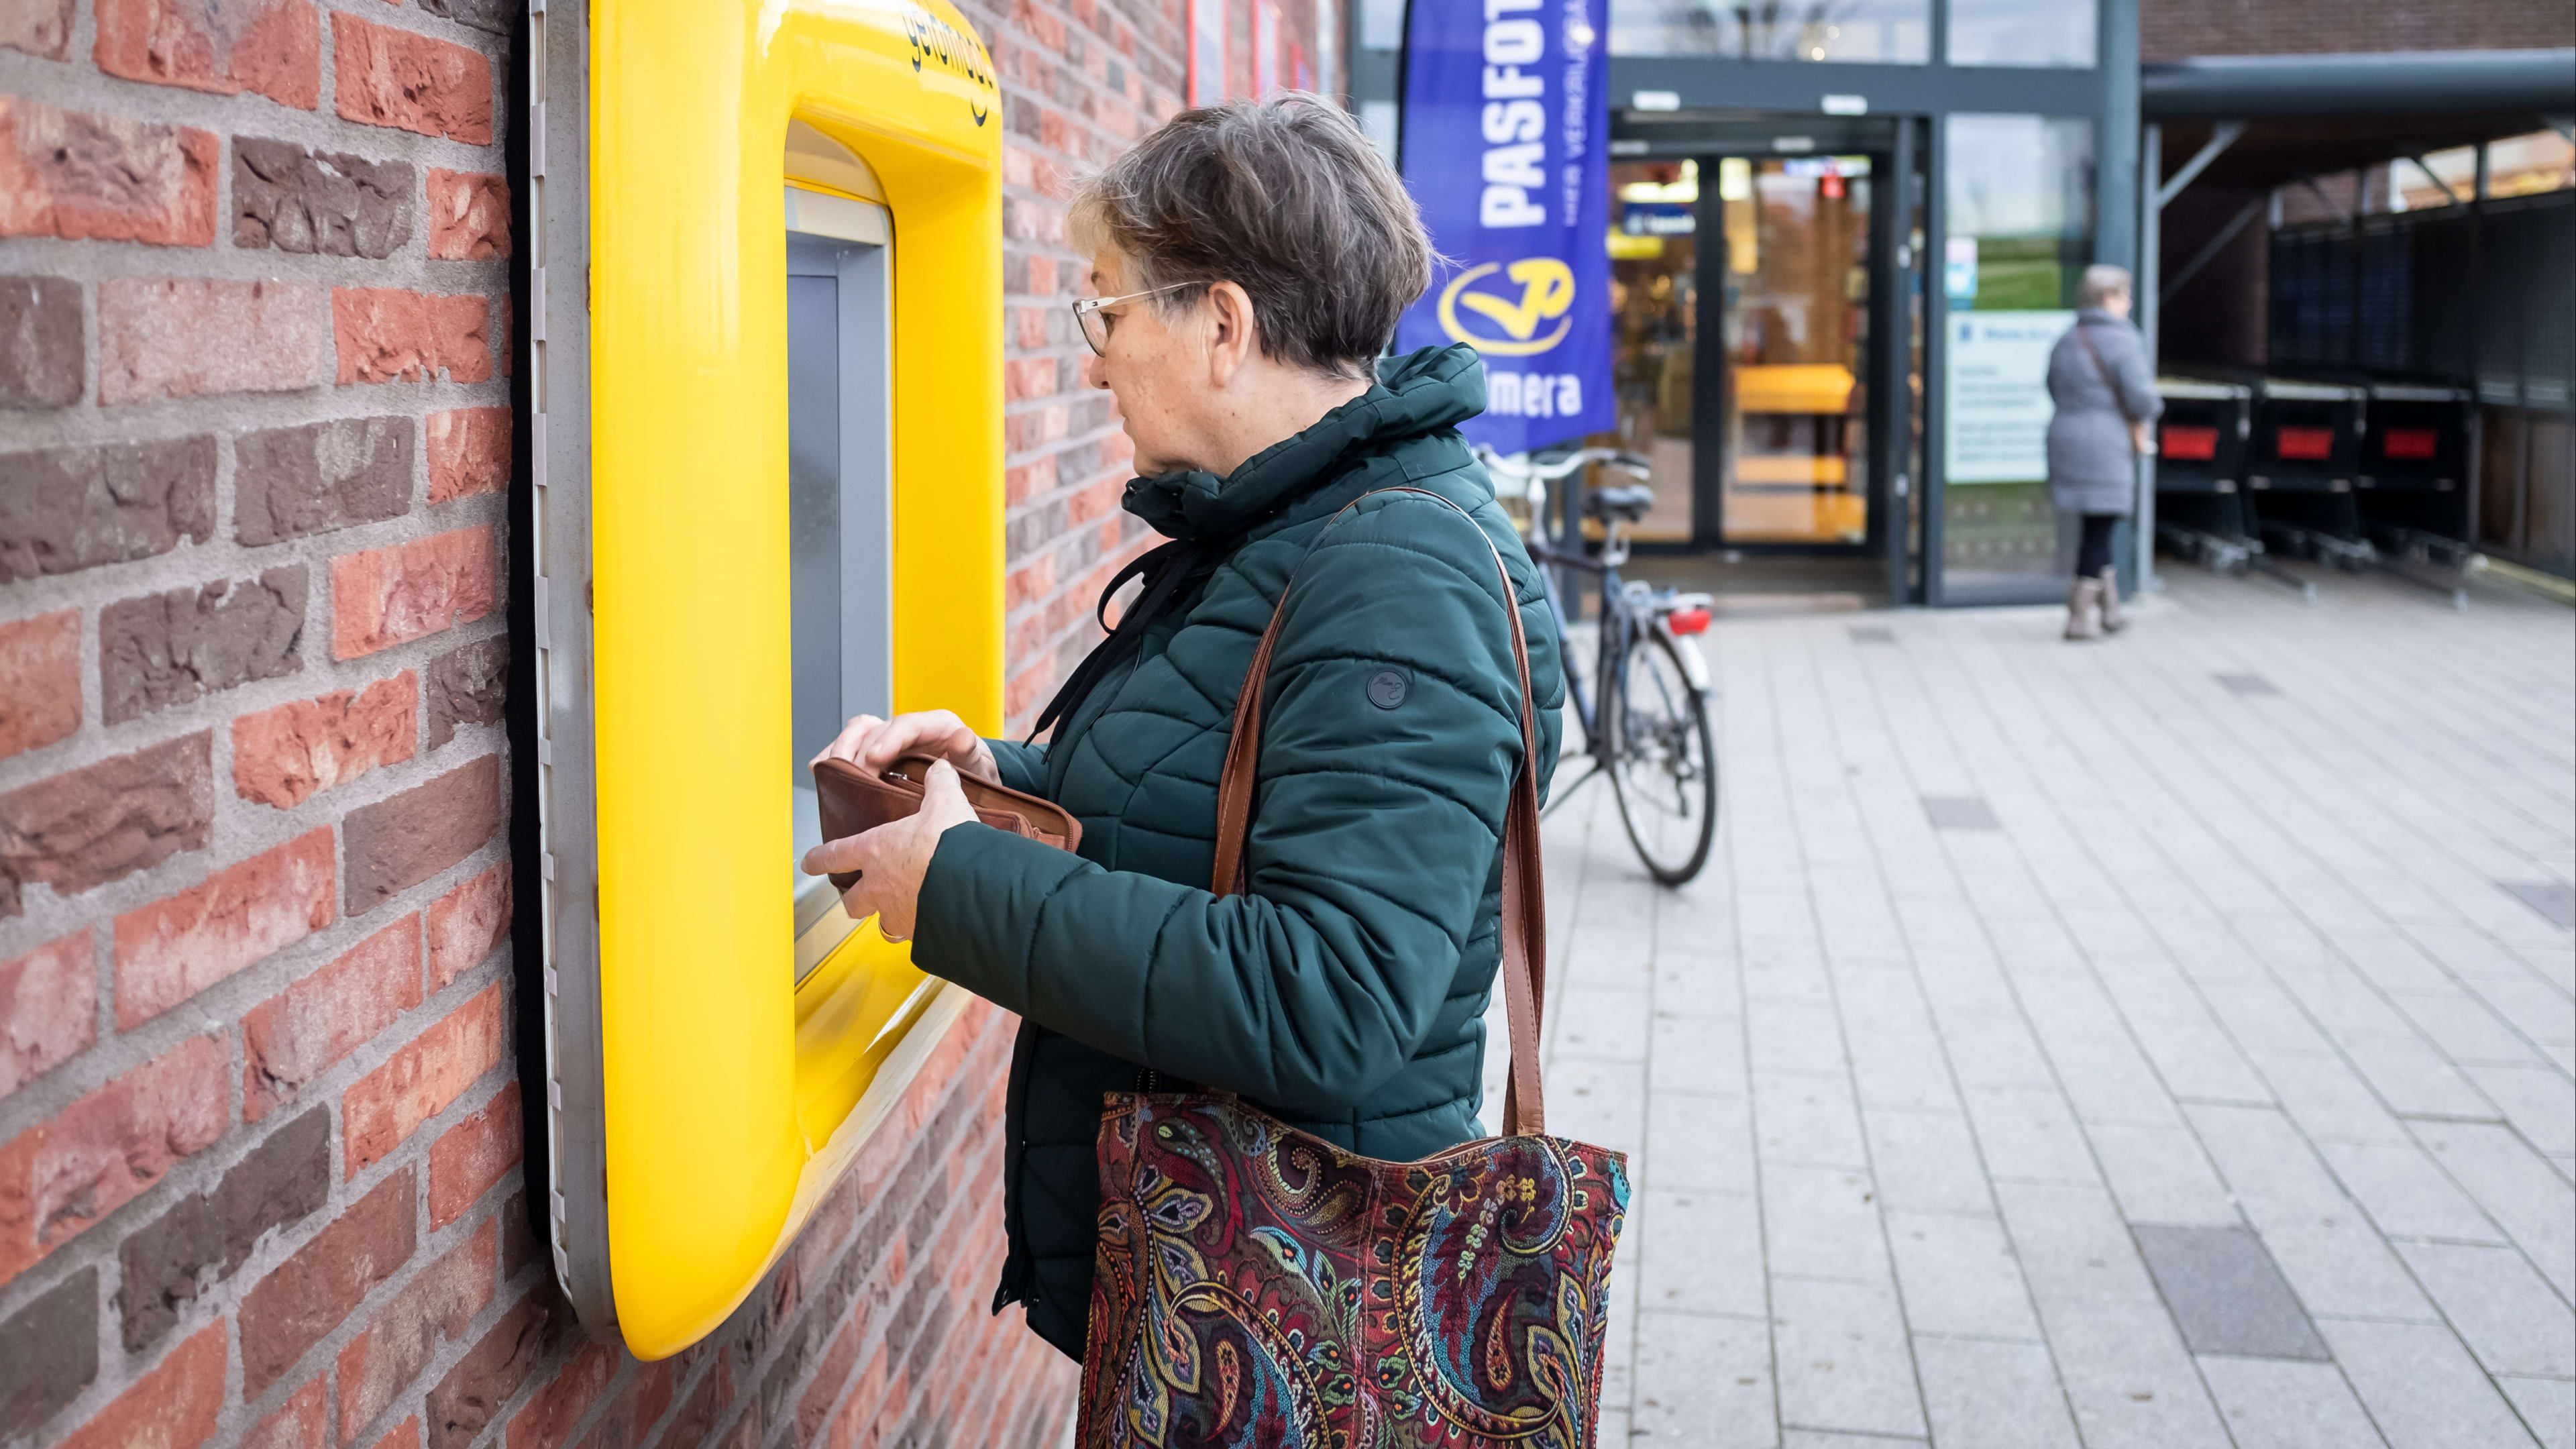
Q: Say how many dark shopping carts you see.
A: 3